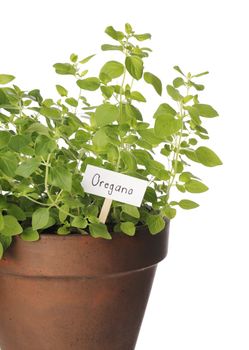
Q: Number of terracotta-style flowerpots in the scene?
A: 1